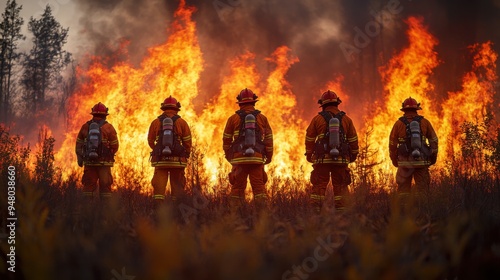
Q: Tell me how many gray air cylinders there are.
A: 5